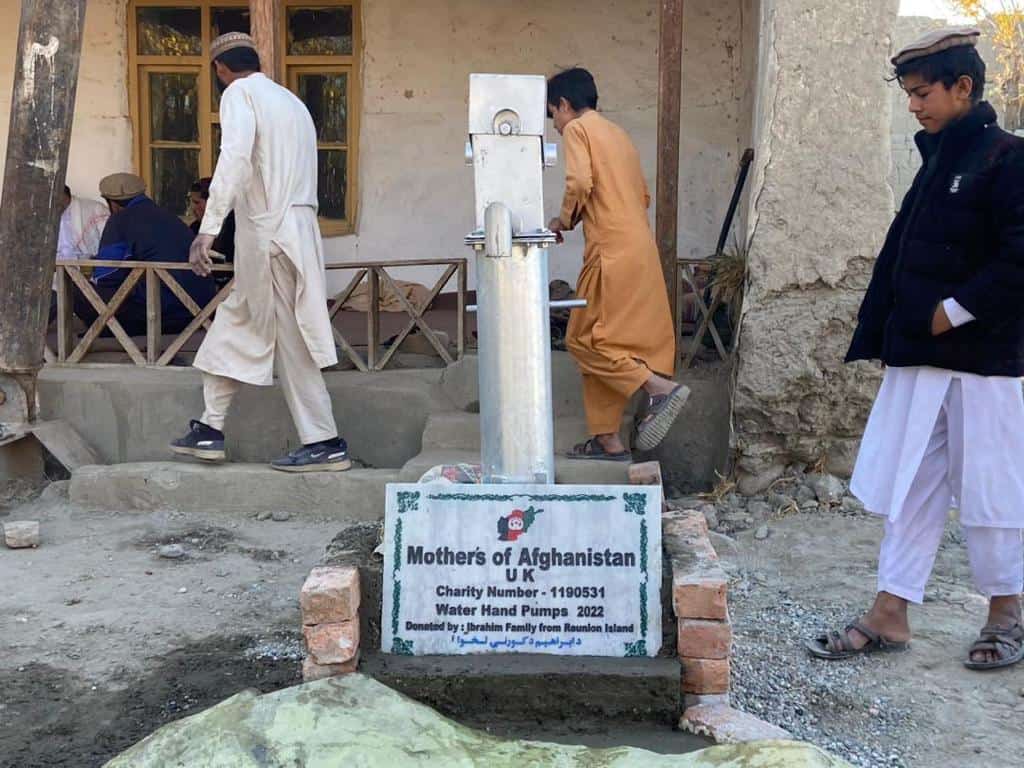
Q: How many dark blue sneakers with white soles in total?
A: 2